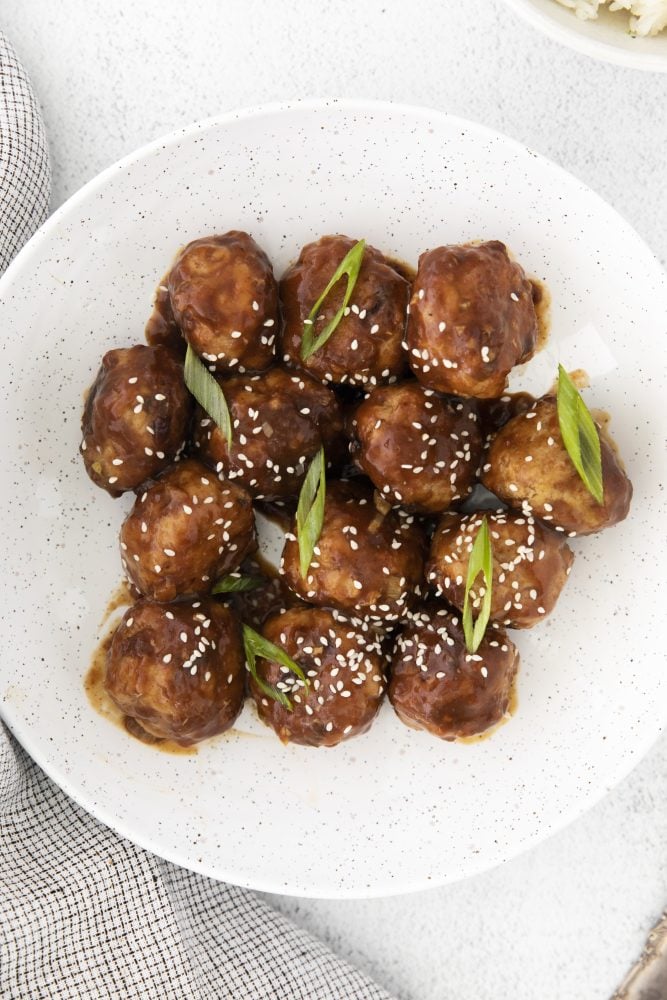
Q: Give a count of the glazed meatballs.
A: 13